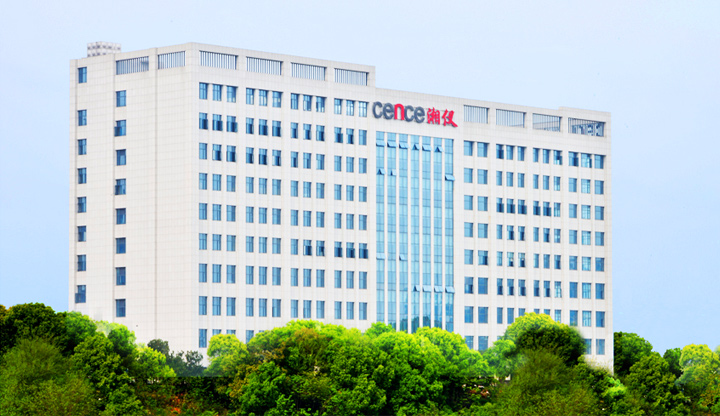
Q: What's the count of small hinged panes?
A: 15